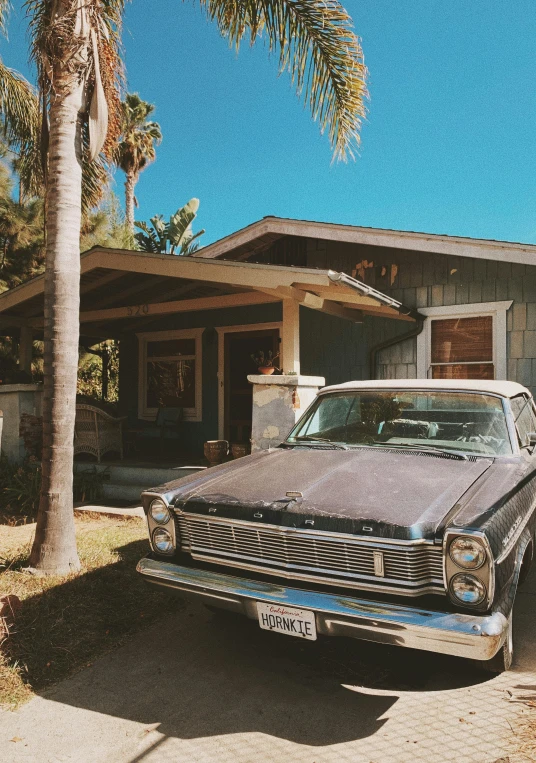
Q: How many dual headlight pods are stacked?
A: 2